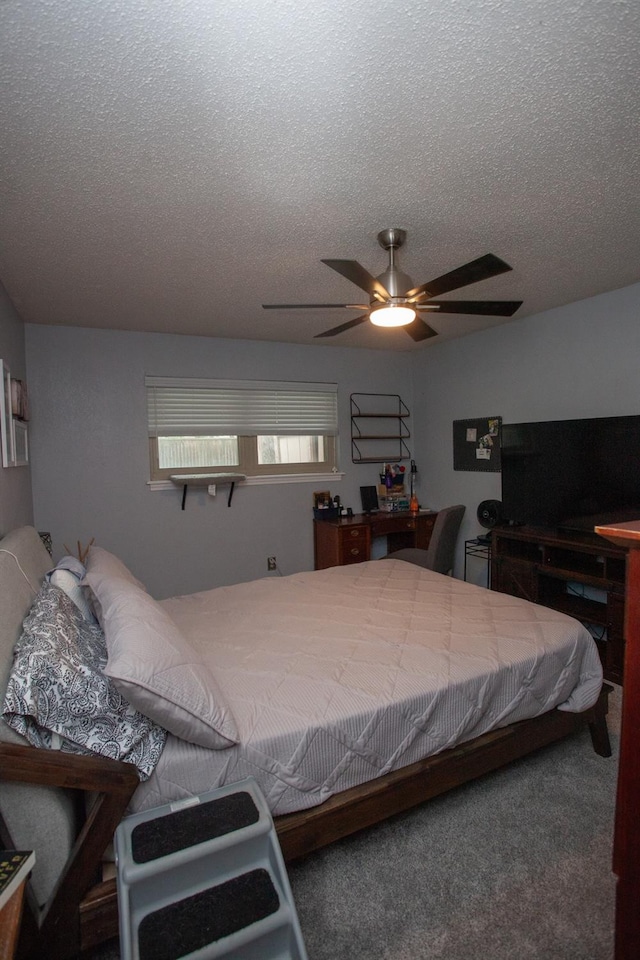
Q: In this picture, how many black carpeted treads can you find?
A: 2